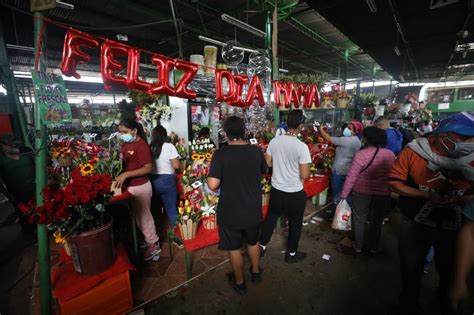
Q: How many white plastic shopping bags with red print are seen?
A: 1